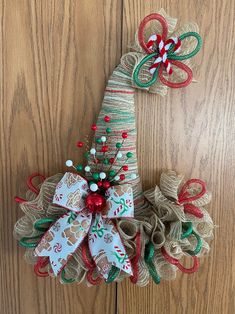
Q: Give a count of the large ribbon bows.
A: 1